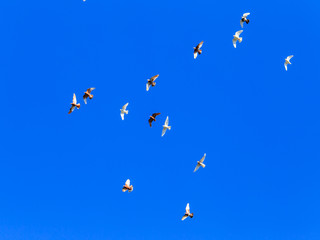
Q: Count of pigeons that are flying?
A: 13